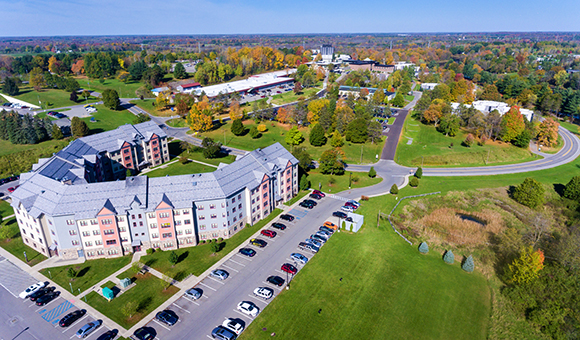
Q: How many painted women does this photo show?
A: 0